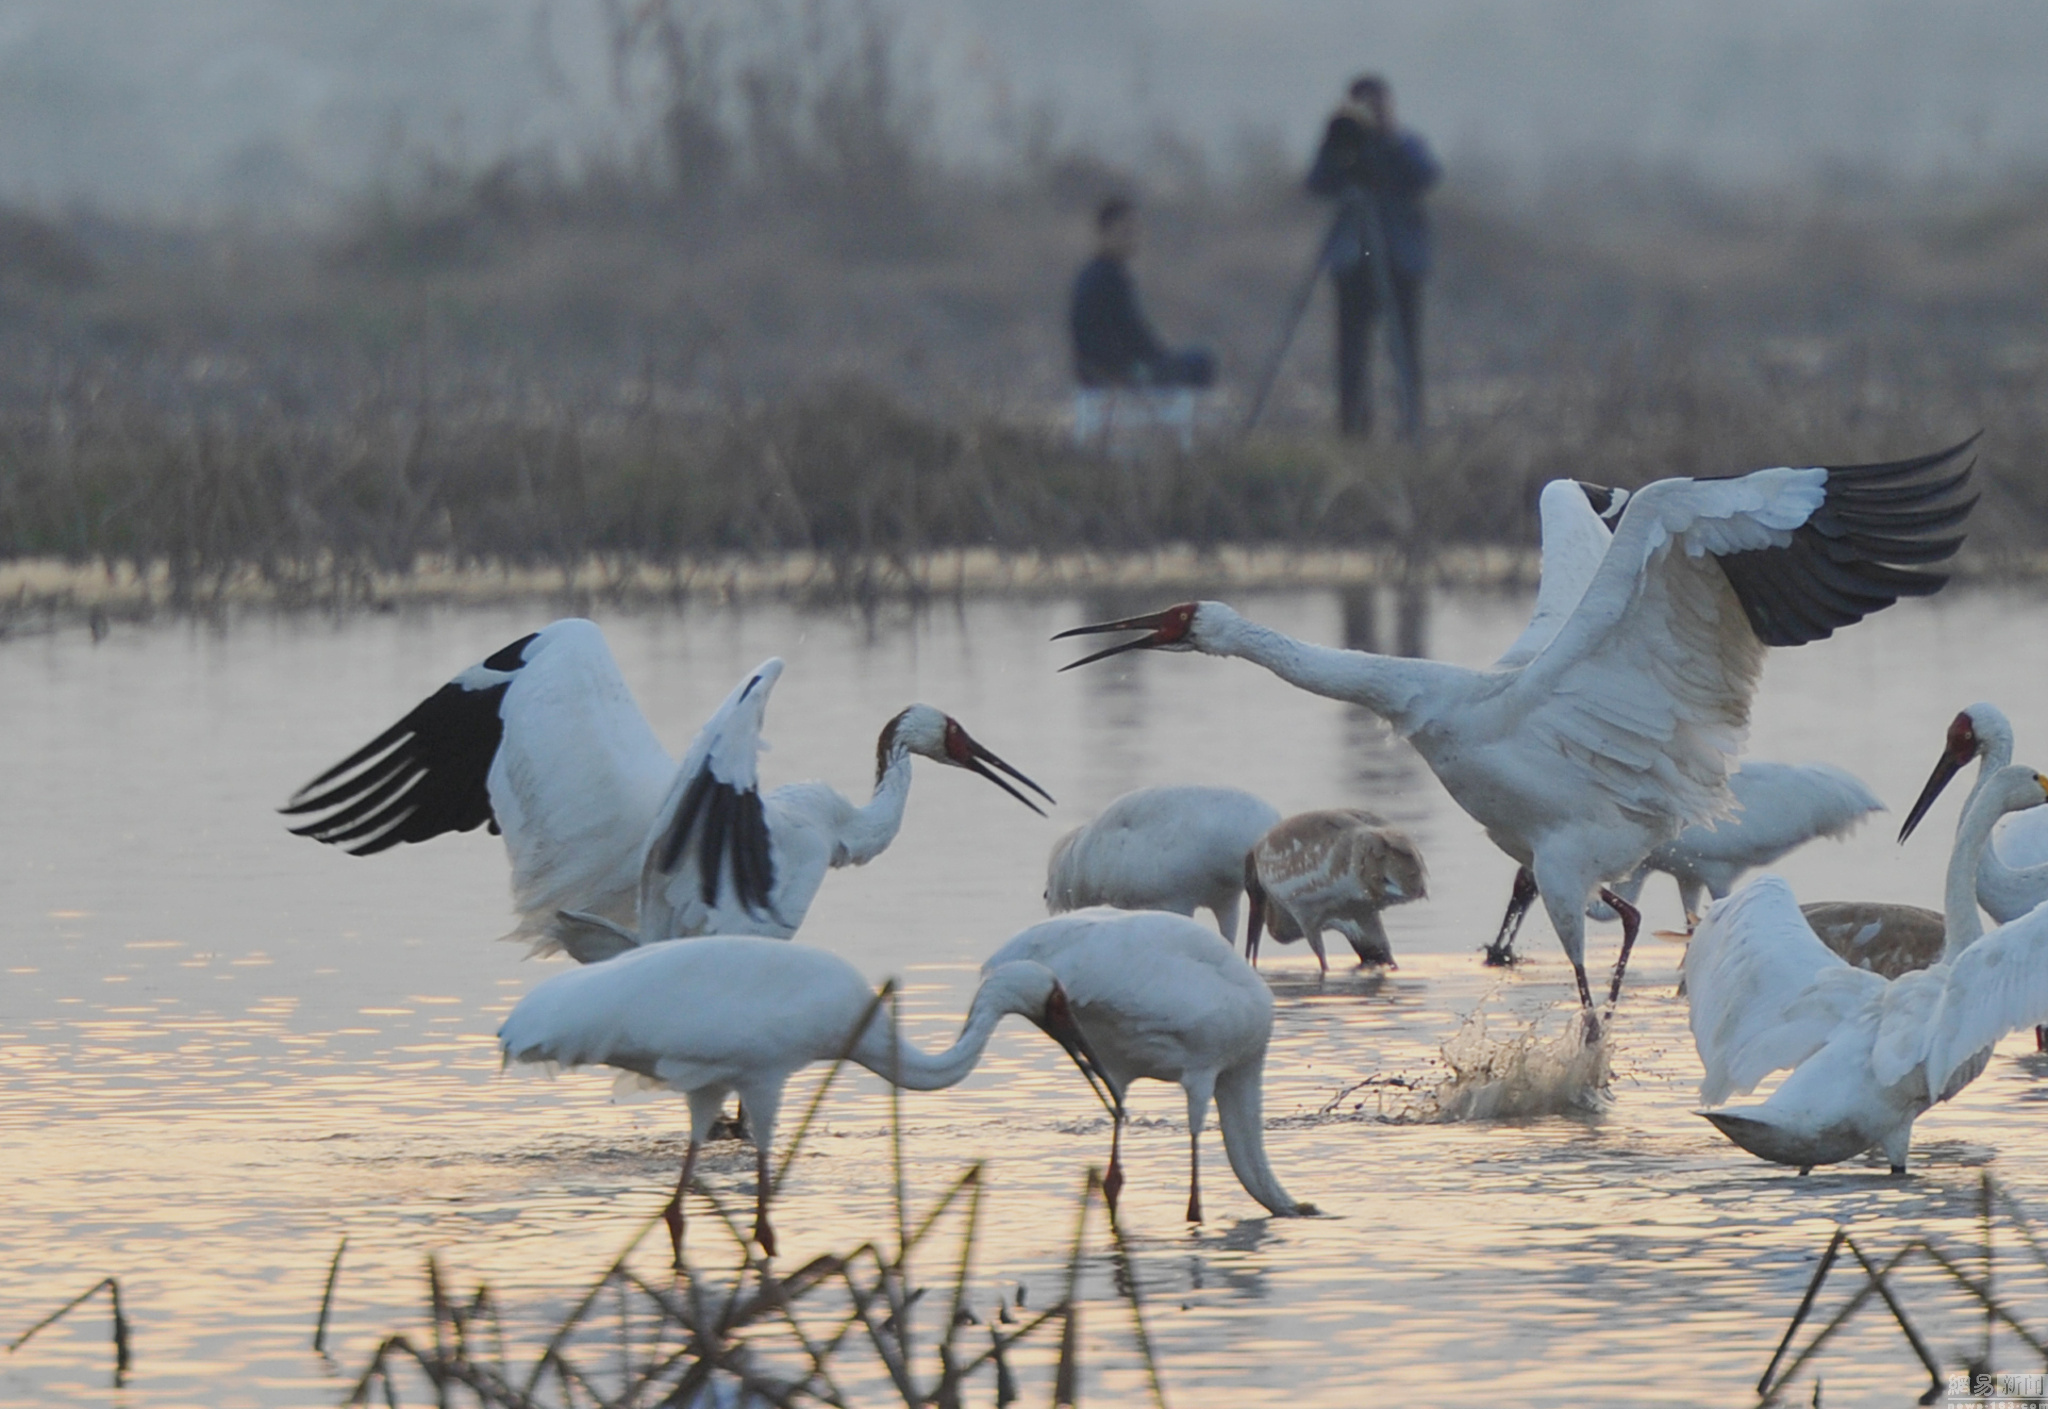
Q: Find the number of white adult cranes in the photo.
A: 7